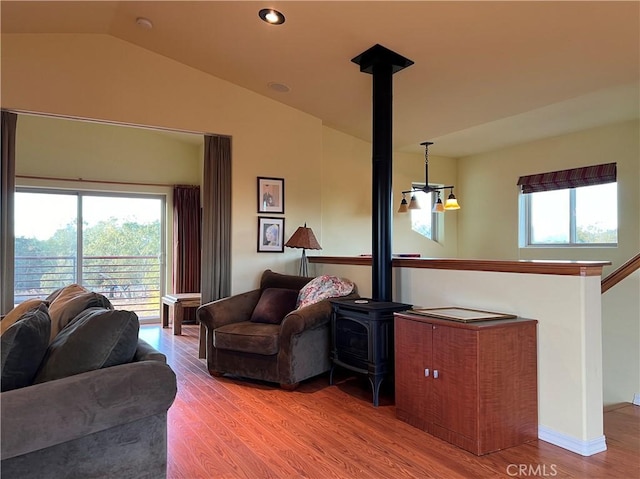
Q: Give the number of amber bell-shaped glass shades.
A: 4